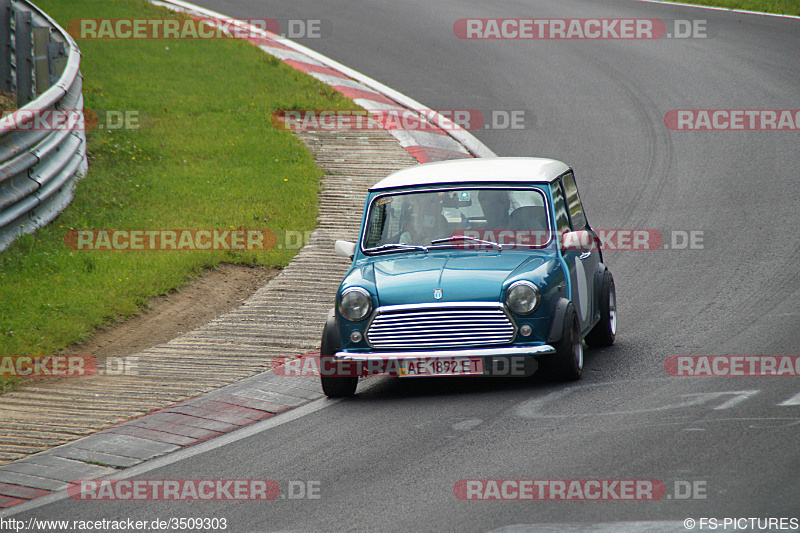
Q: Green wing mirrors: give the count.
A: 0